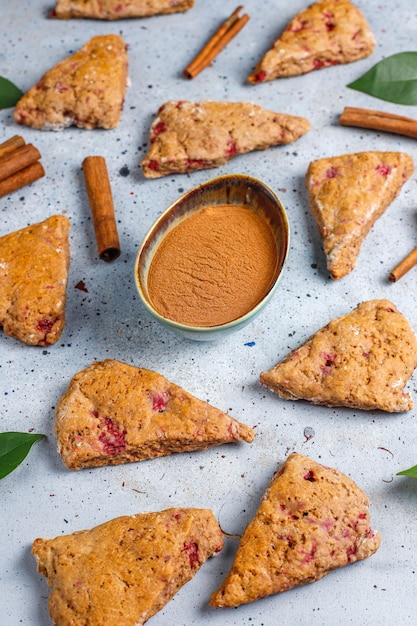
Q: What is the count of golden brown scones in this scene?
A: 10